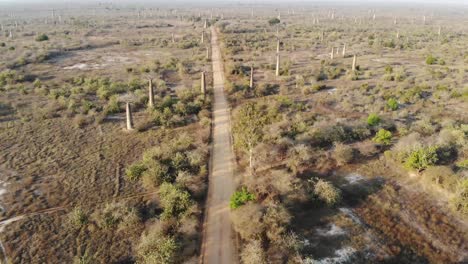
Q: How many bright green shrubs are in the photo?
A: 5